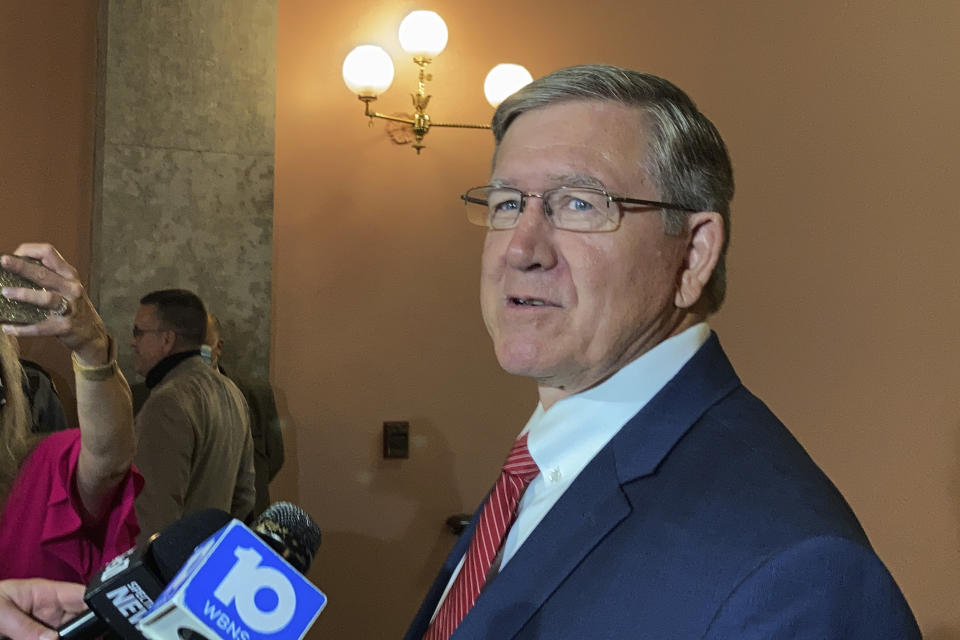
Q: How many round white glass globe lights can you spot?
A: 3